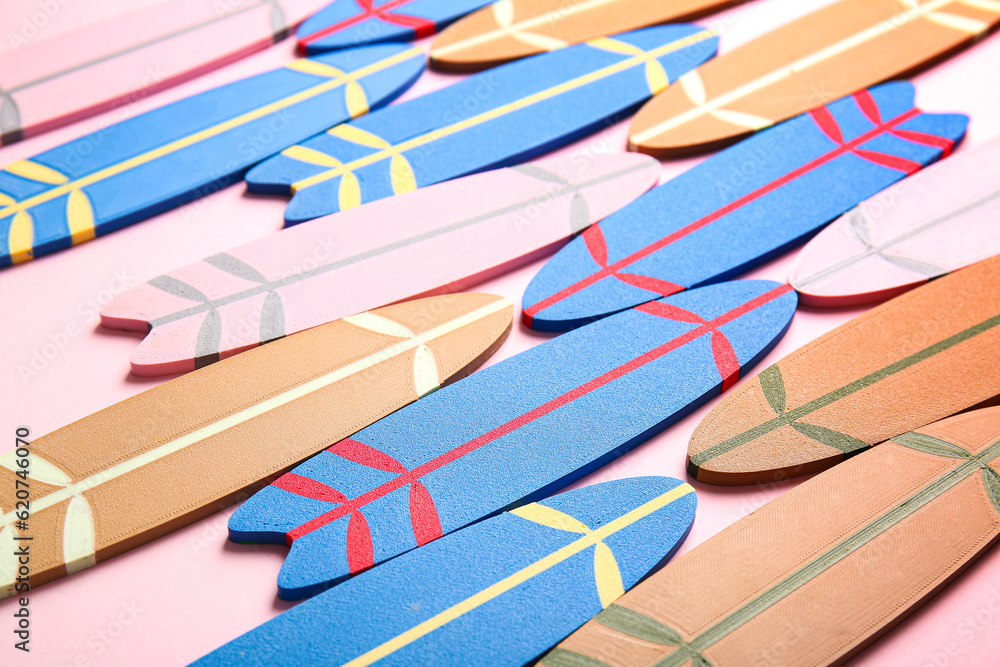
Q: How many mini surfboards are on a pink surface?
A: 14